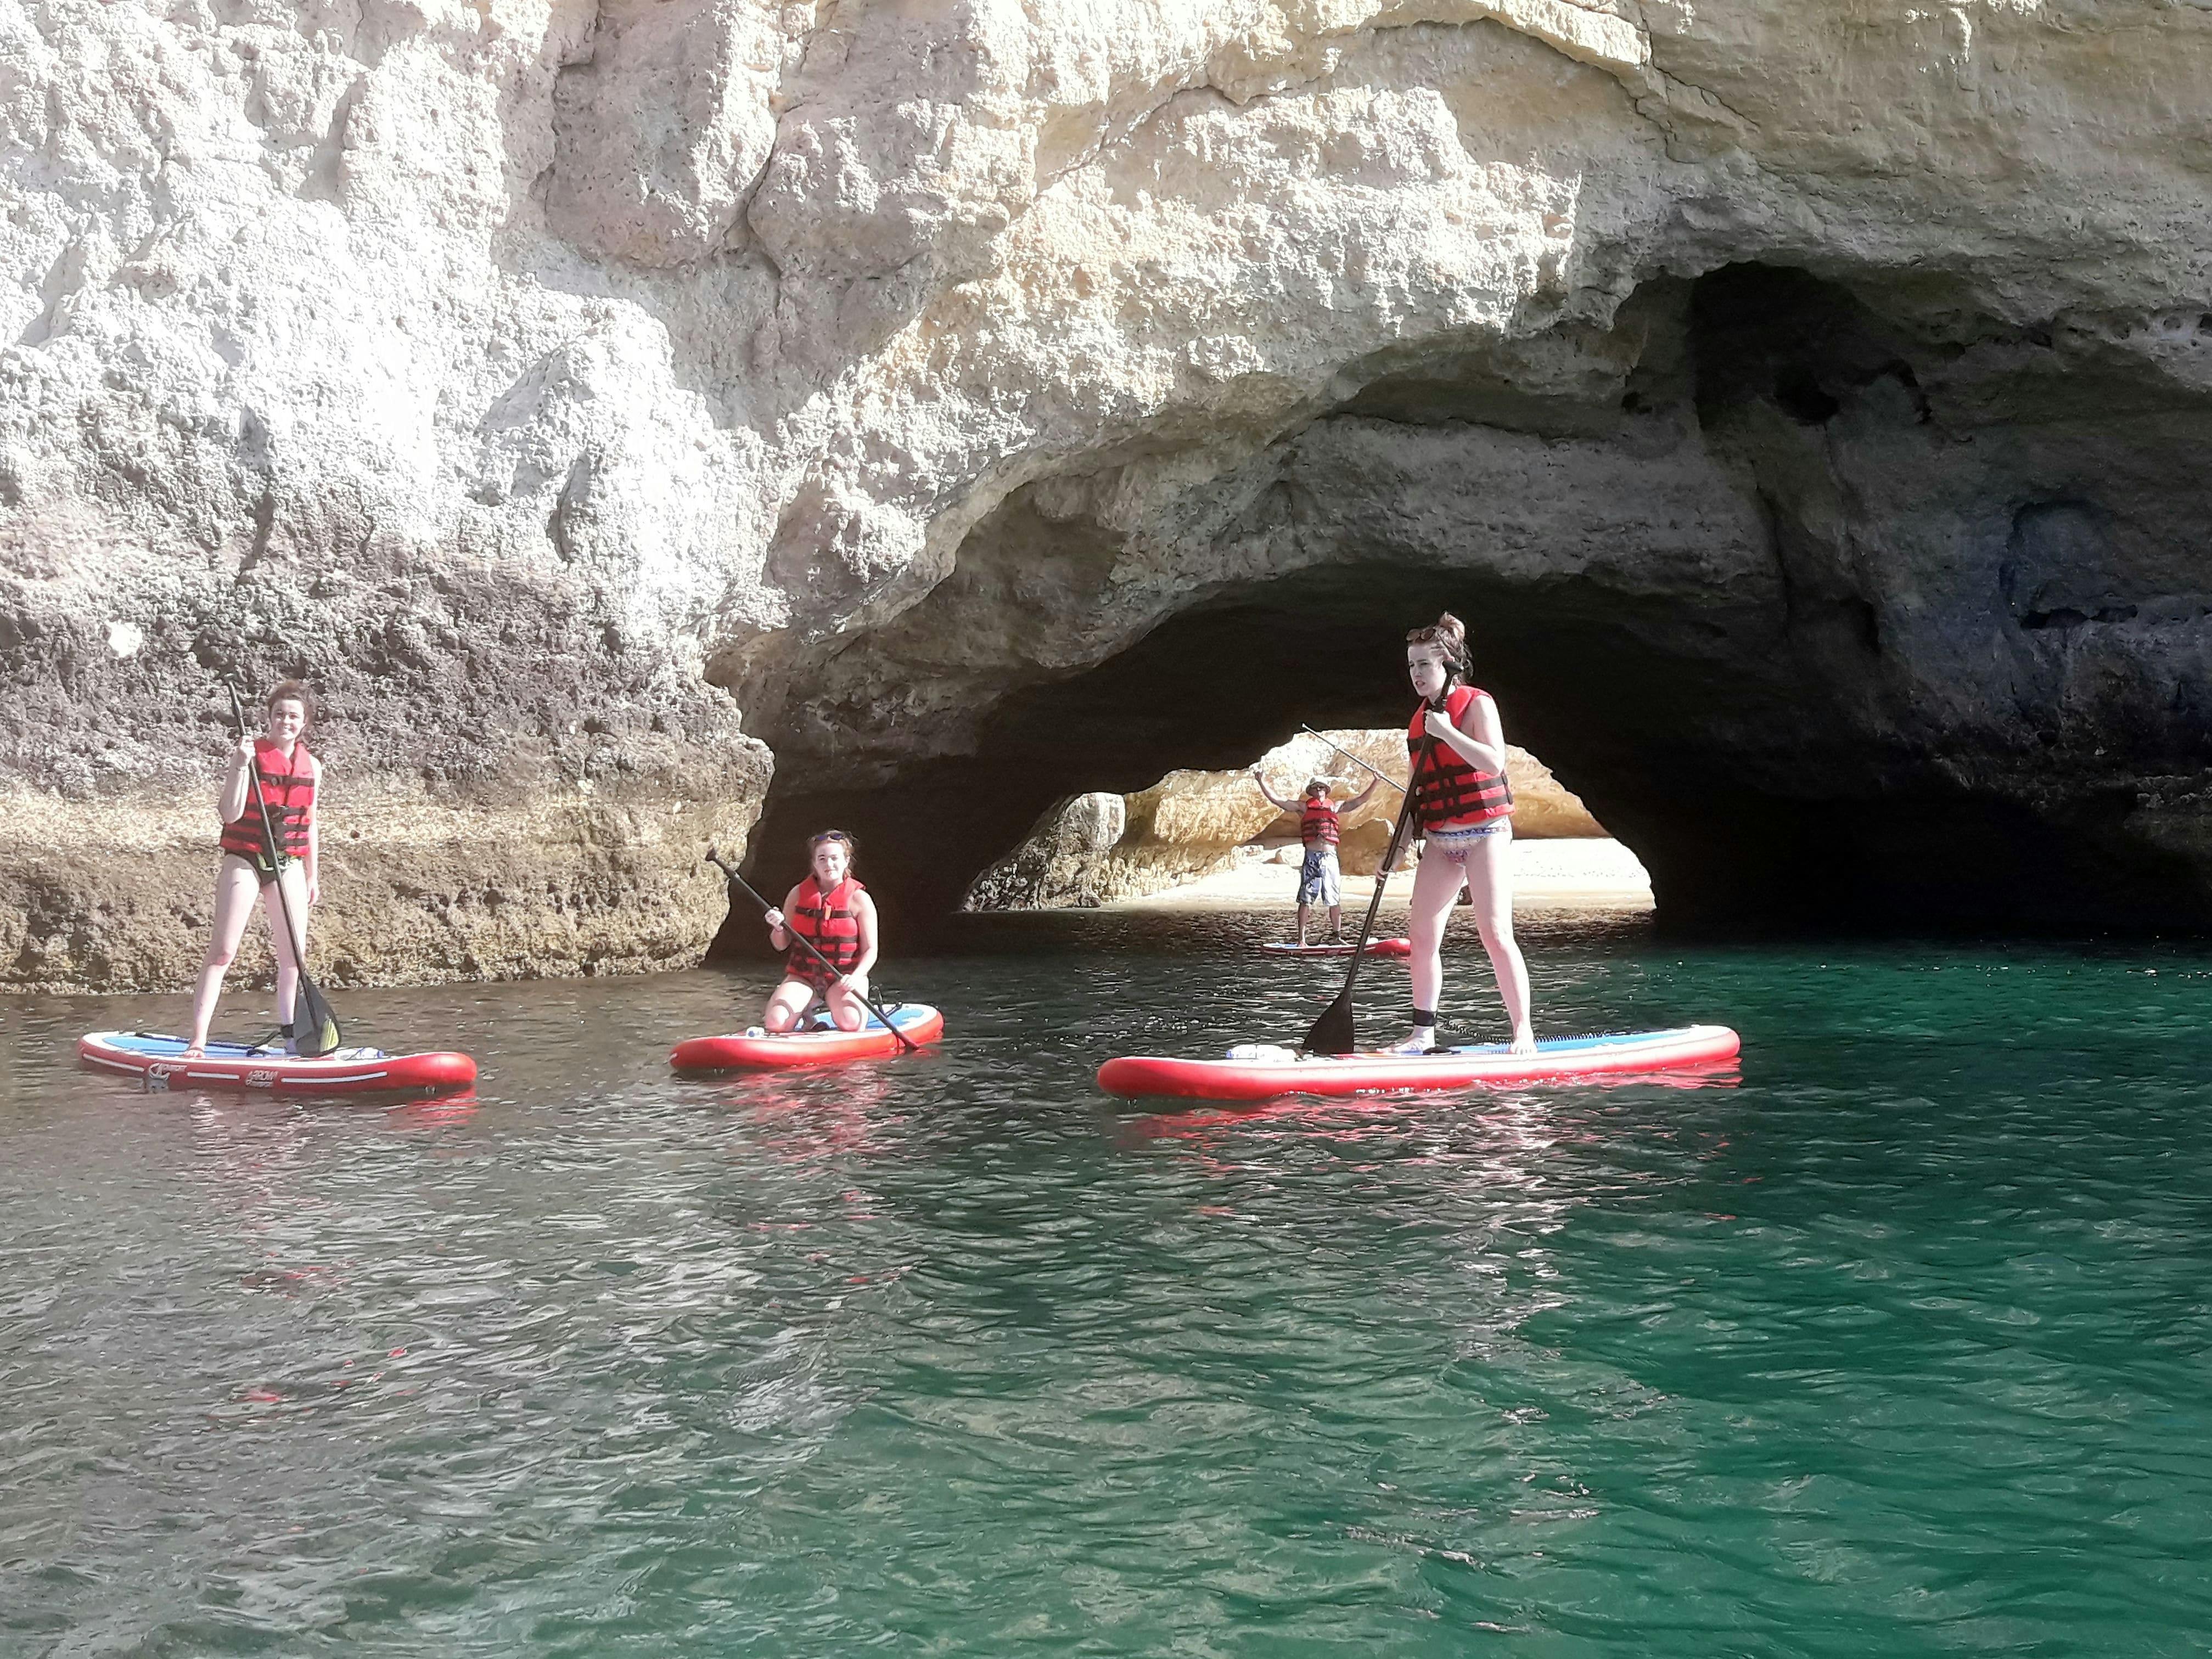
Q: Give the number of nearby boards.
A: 3